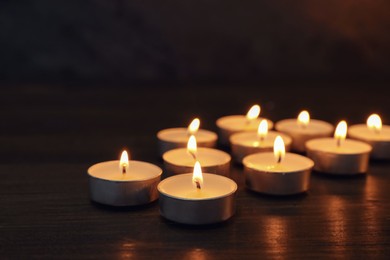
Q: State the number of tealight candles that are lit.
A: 10